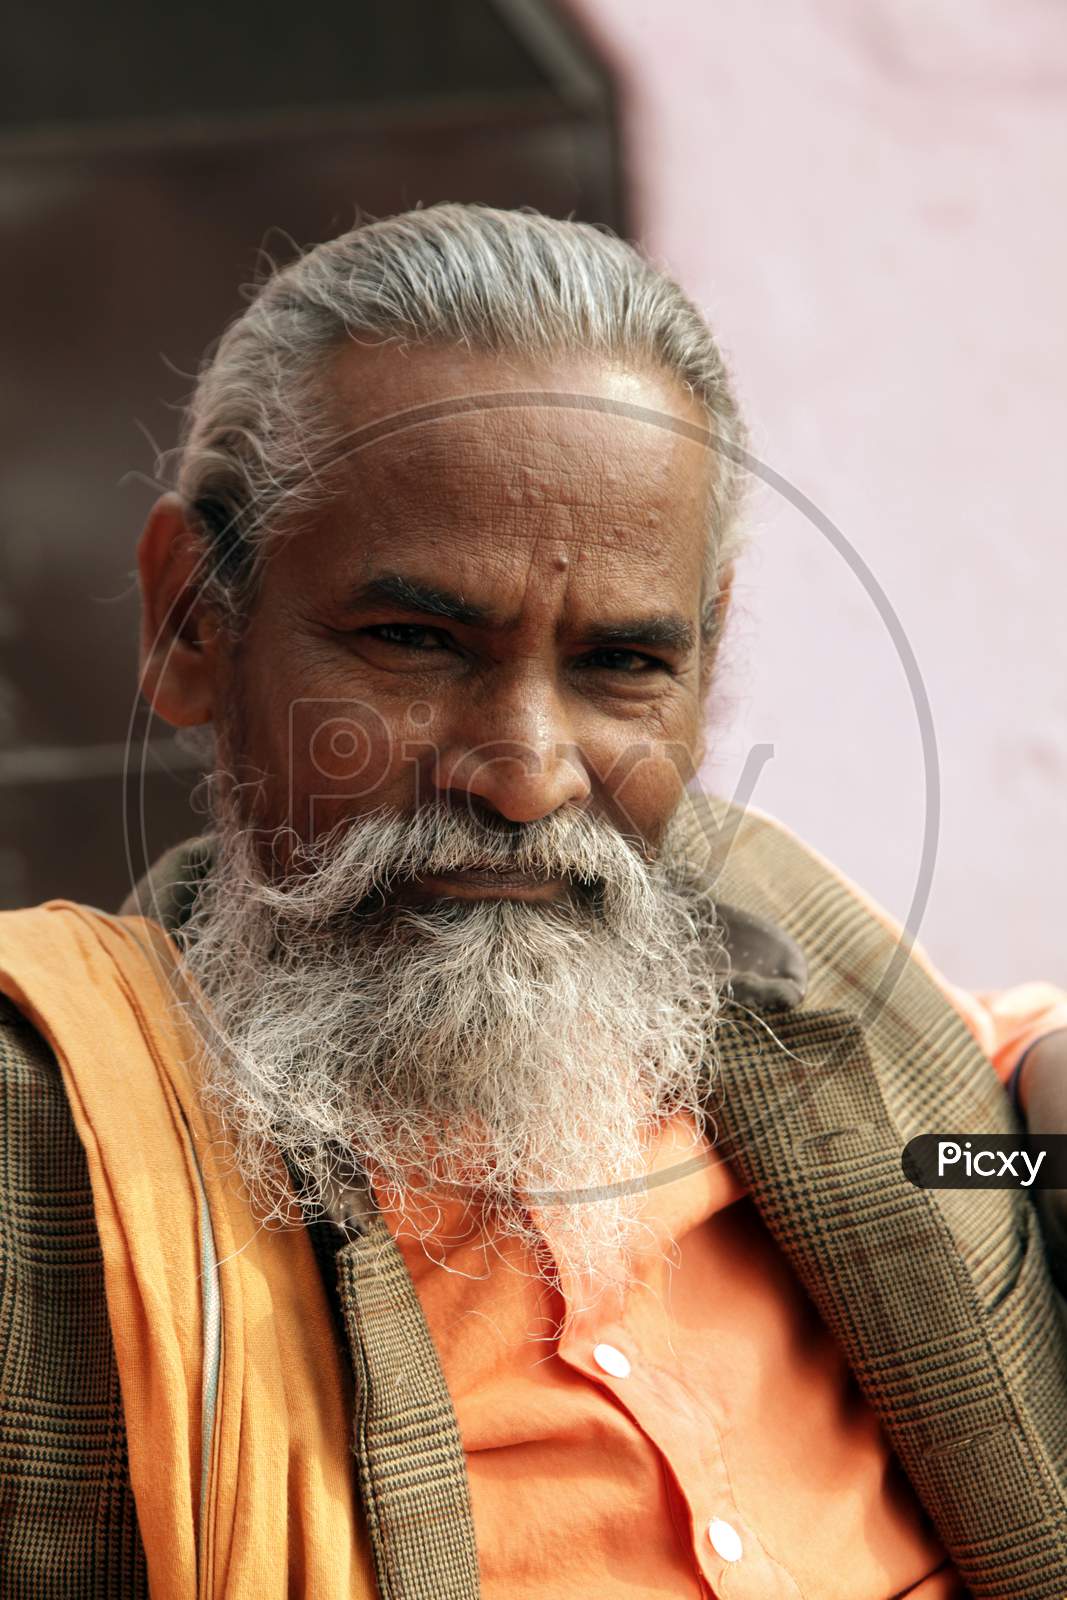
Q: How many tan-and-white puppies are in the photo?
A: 0